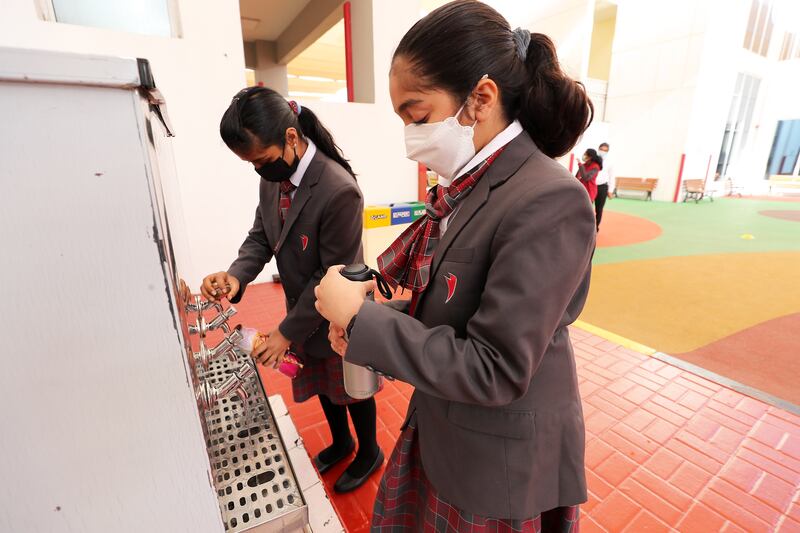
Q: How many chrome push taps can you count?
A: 4